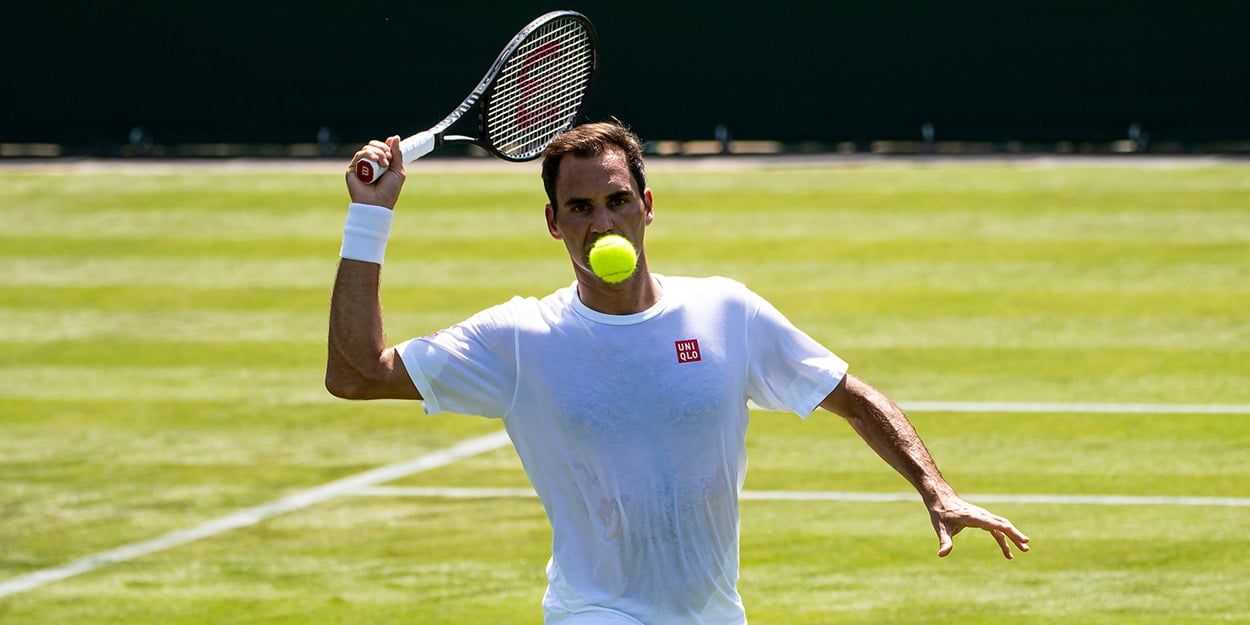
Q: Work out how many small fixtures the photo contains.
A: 5